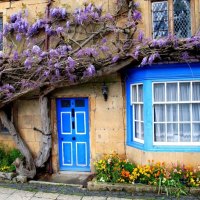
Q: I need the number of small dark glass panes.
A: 2